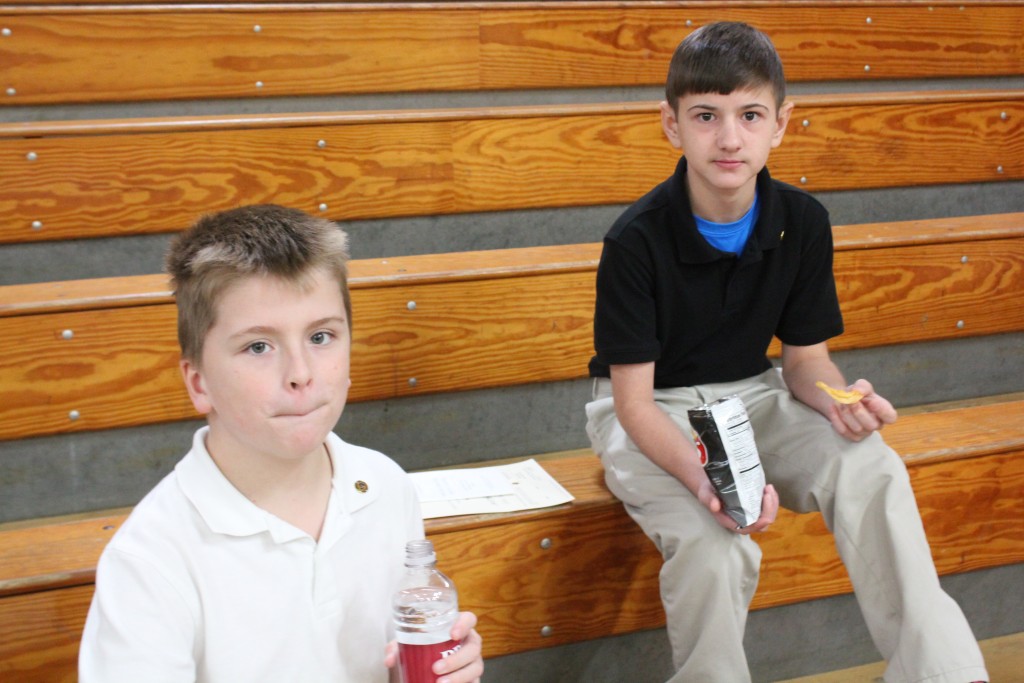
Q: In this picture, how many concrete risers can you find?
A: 4